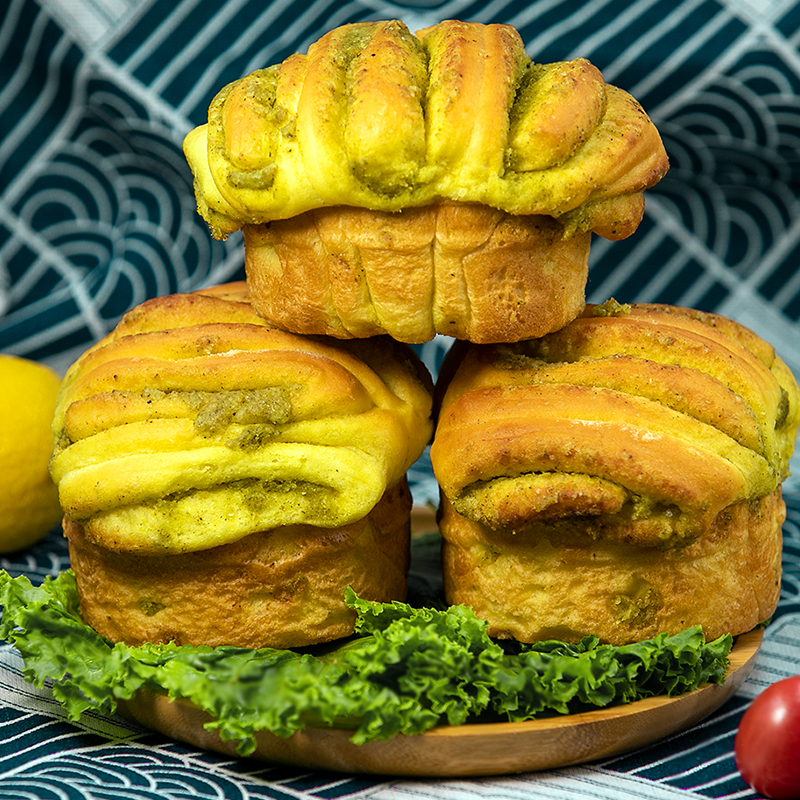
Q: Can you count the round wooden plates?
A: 1